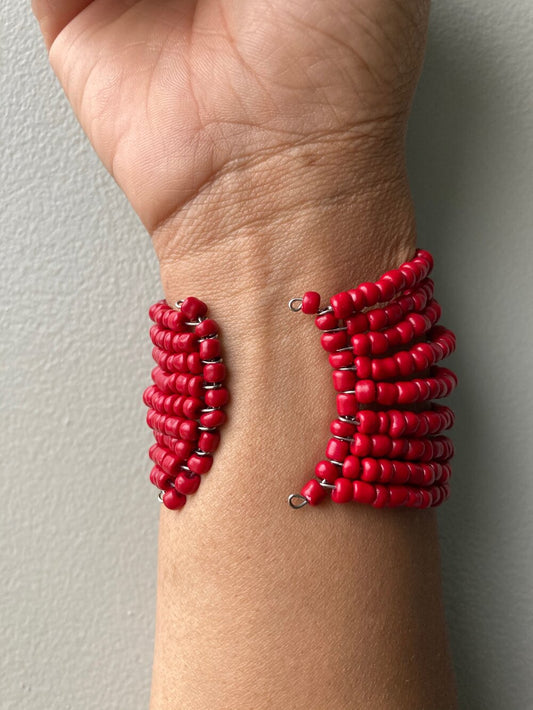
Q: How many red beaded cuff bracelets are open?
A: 1